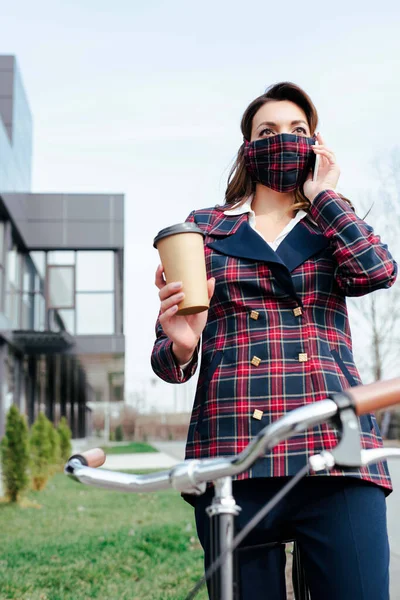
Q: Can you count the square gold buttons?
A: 5